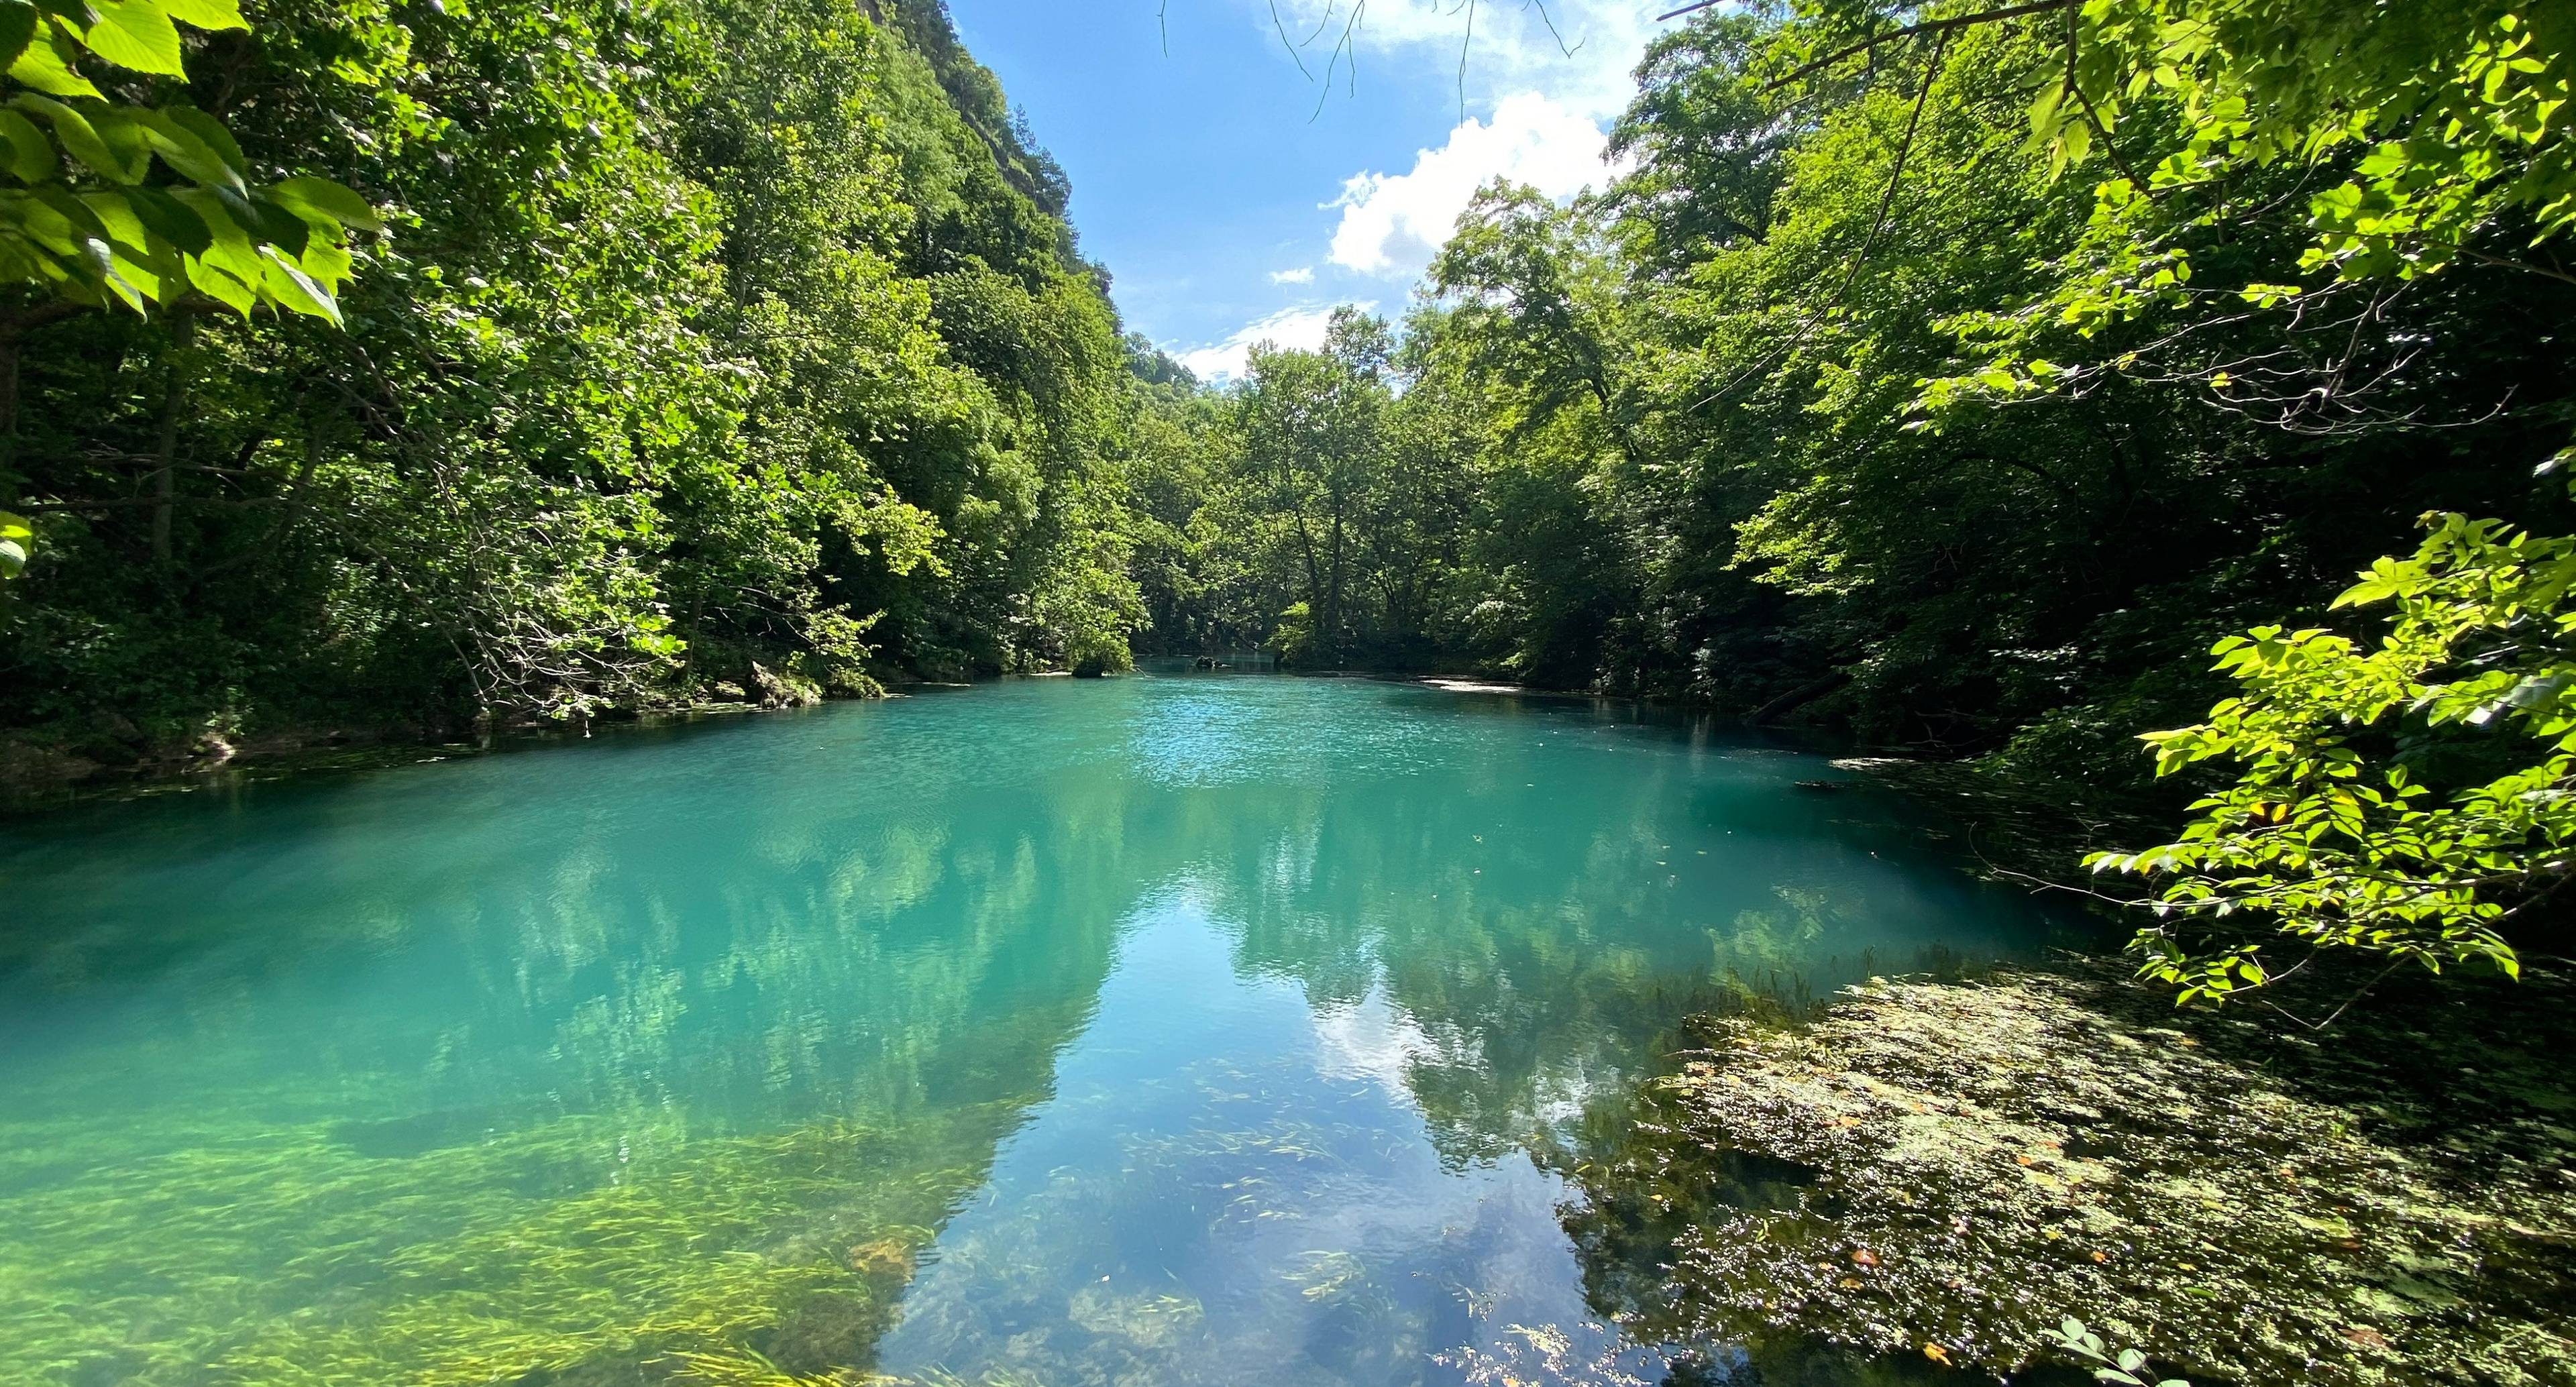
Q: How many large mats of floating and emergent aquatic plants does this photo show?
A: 1